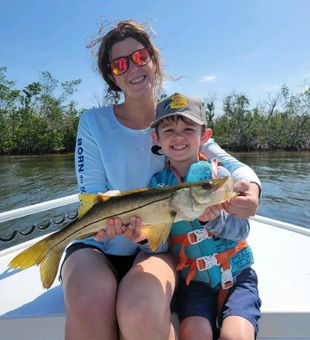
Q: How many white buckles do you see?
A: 3